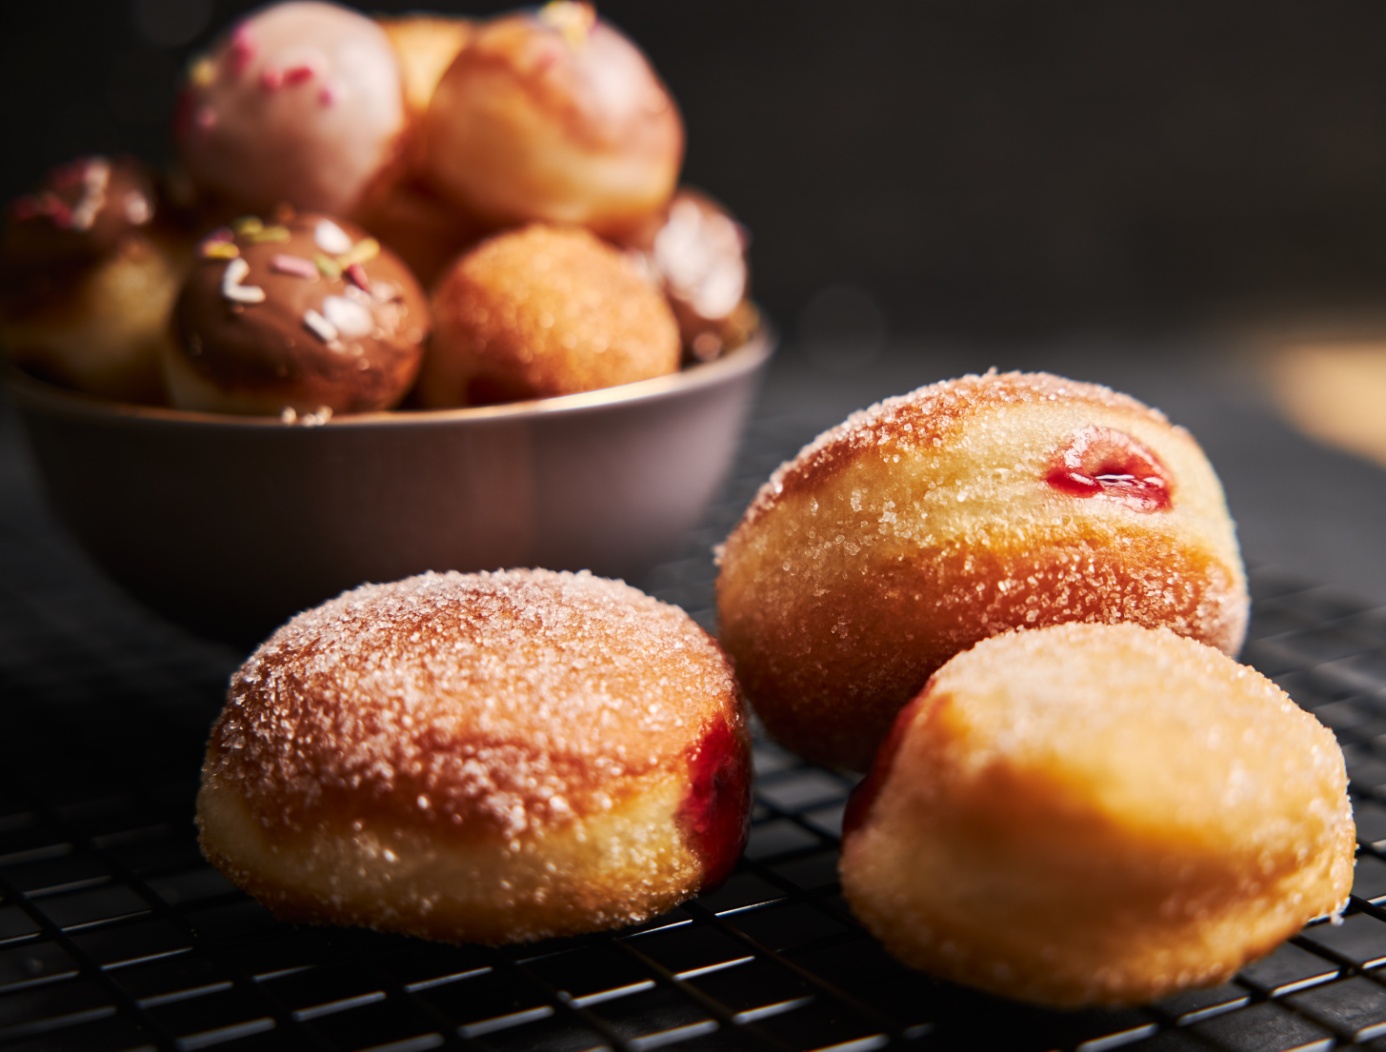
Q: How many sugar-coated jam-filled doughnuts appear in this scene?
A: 3